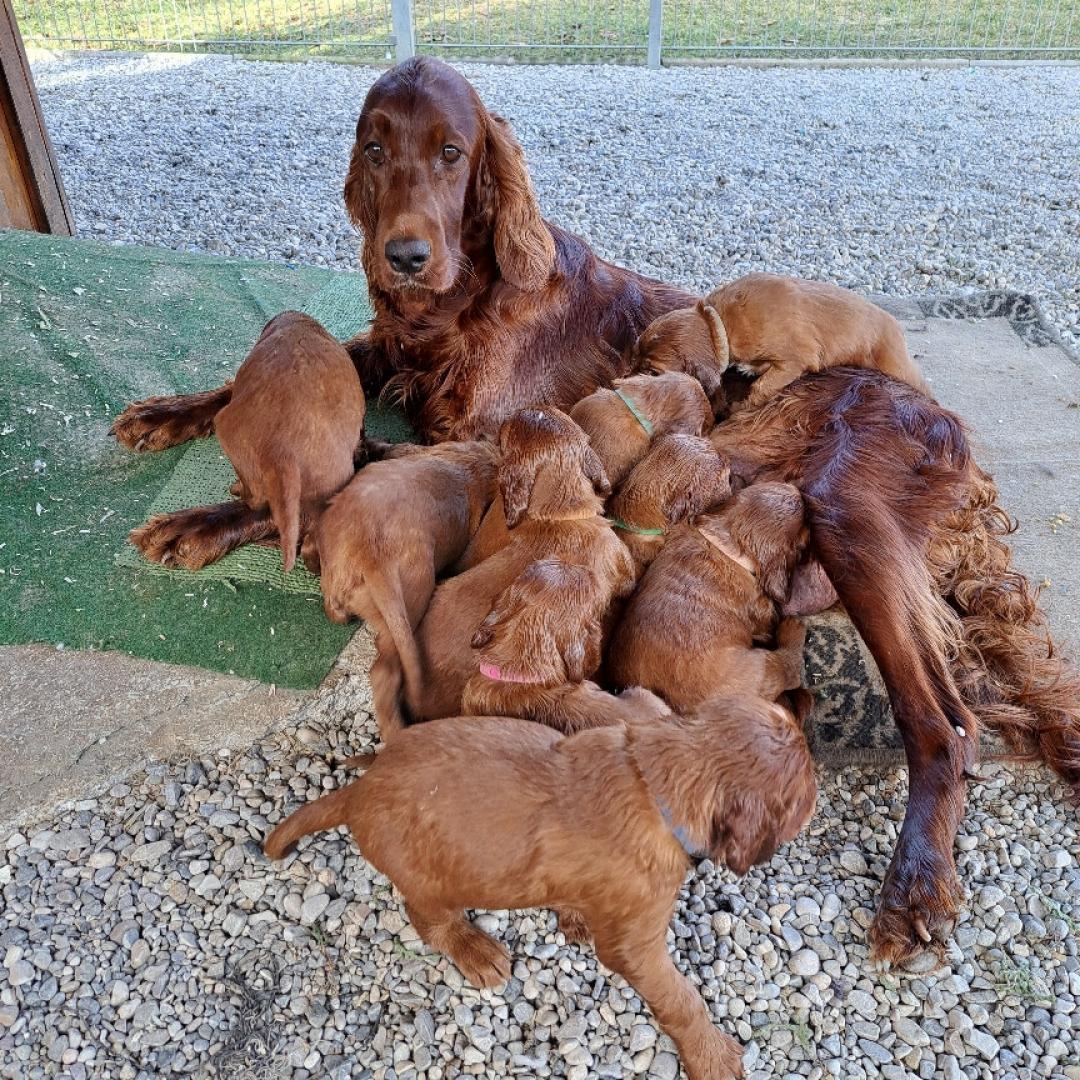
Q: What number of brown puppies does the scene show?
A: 9